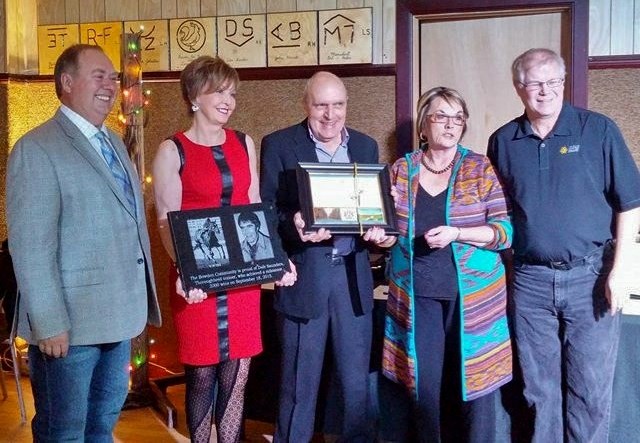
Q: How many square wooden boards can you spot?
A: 7